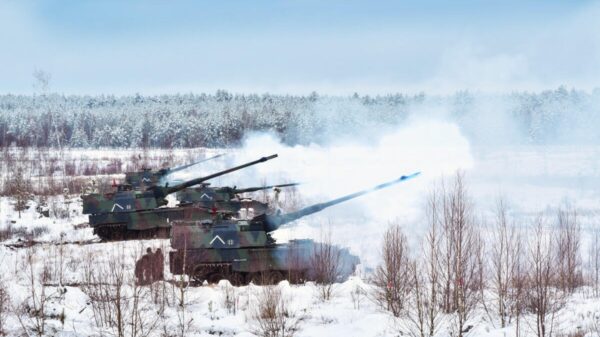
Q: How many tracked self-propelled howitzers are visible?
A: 4